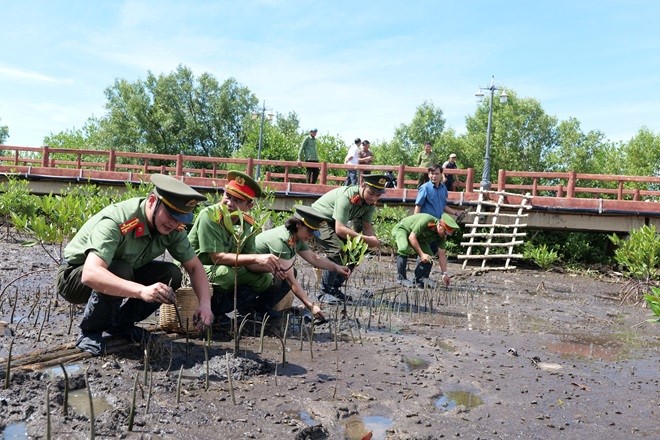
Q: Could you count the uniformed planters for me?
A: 5